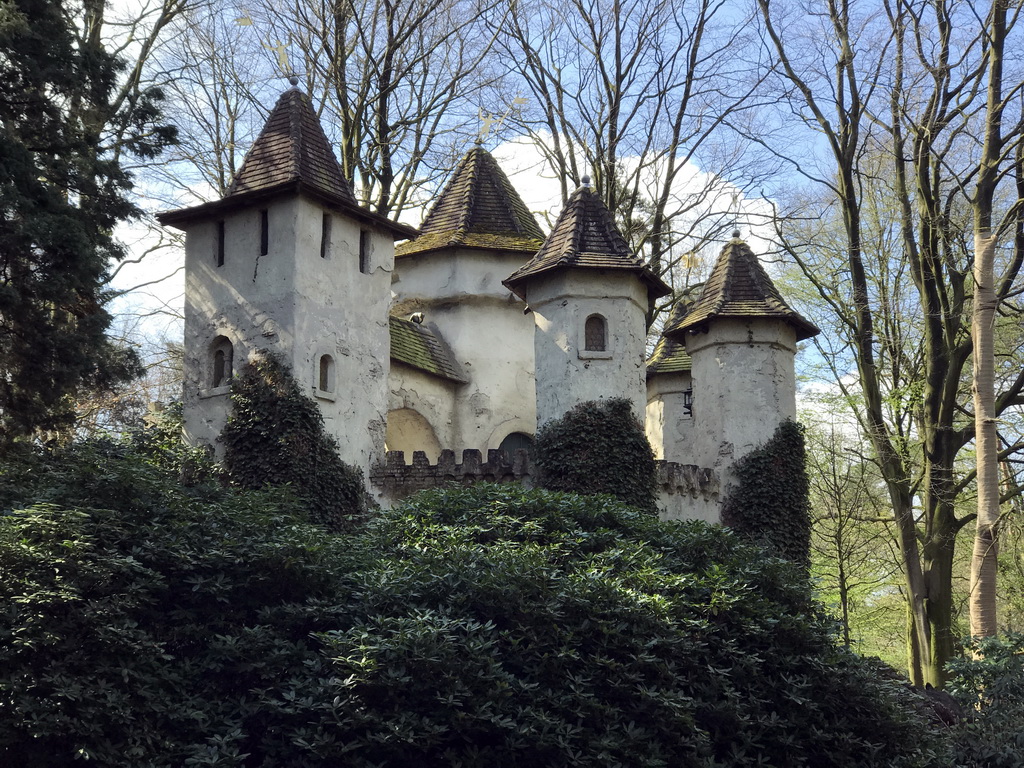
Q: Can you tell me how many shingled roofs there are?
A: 6